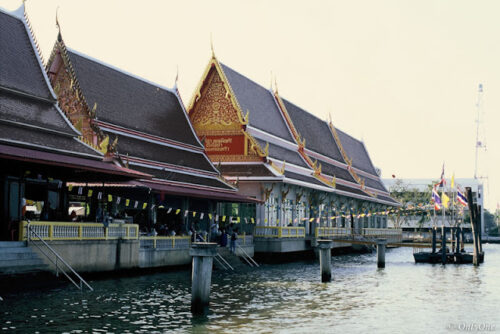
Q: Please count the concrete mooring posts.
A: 3